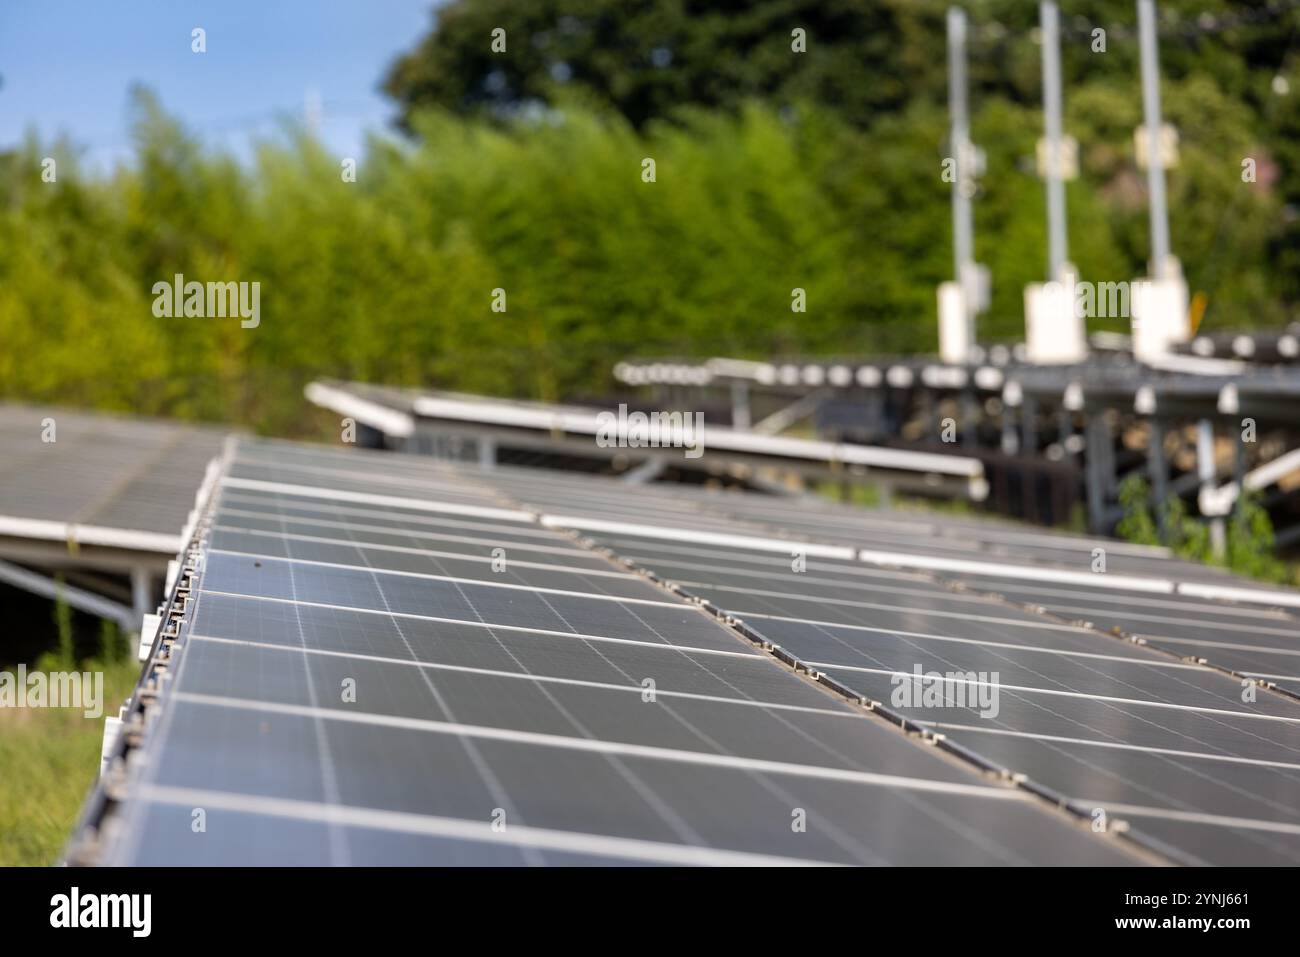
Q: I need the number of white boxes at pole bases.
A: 3